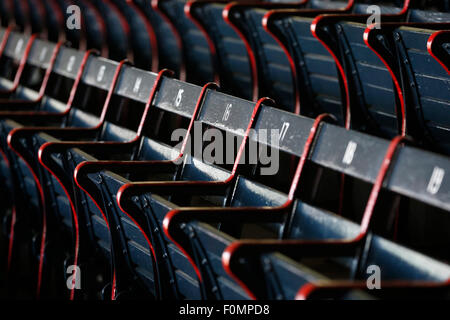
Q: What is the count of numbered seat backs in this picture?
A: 10